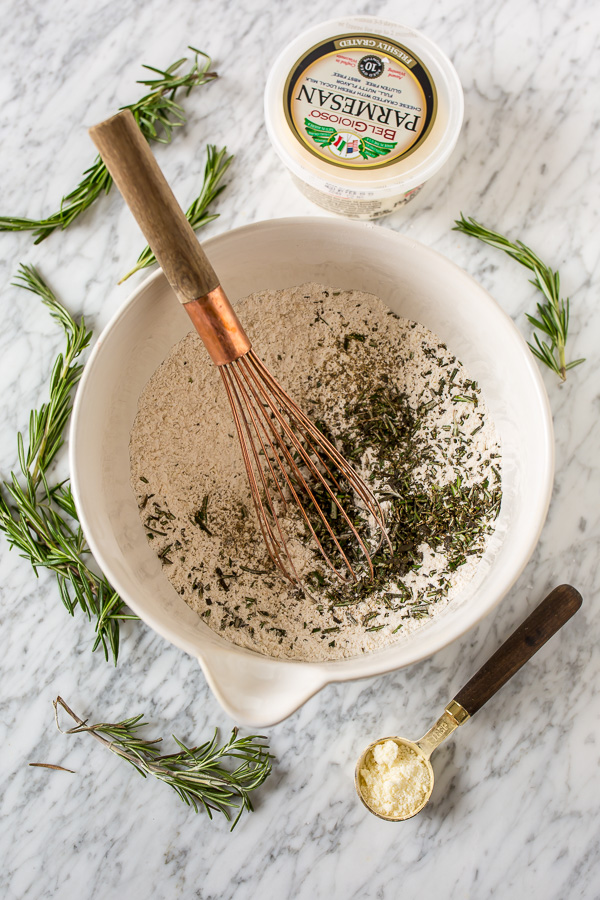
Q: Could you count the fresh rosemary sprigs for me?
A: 5